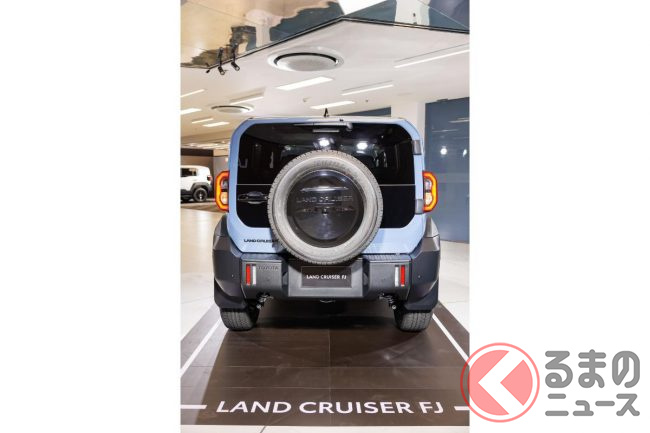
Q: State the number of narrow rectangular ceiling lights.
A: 9